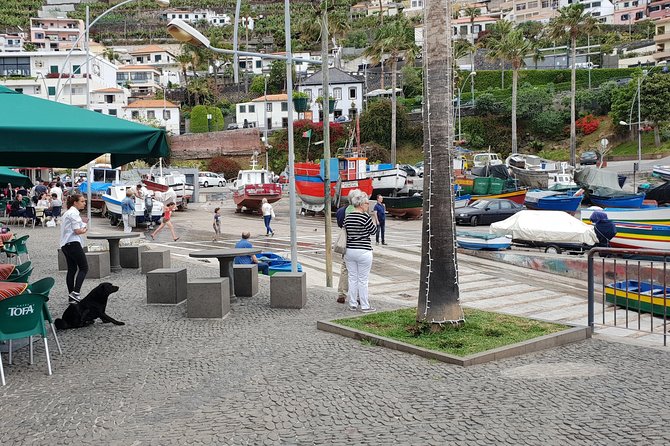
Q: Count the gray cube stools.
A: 8